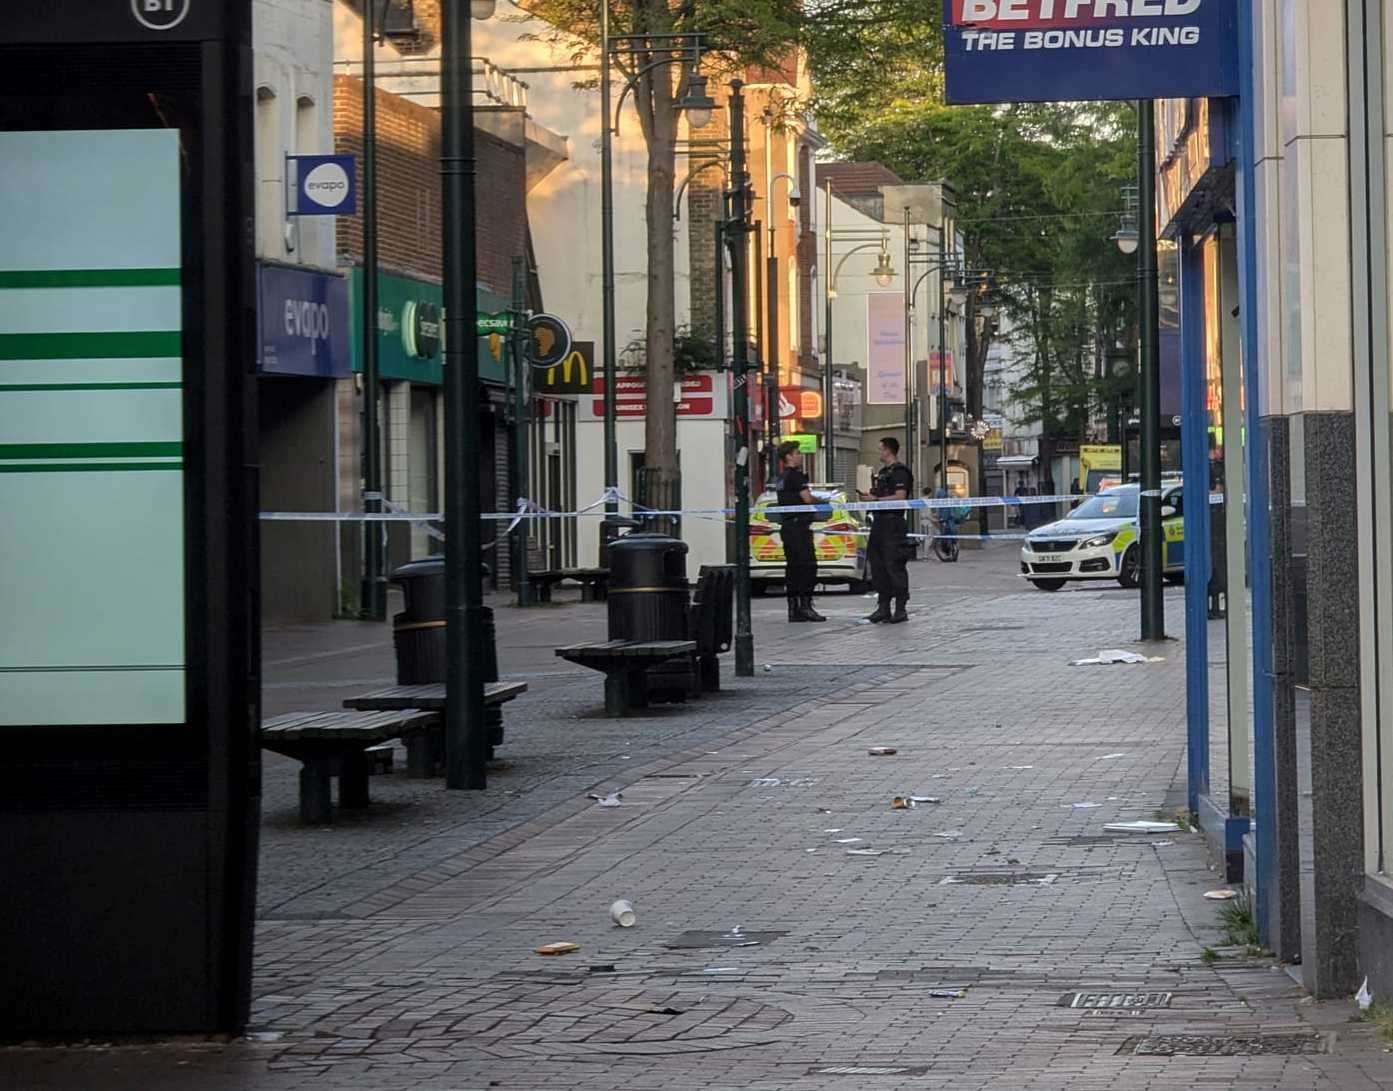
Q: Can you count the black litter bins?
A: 2